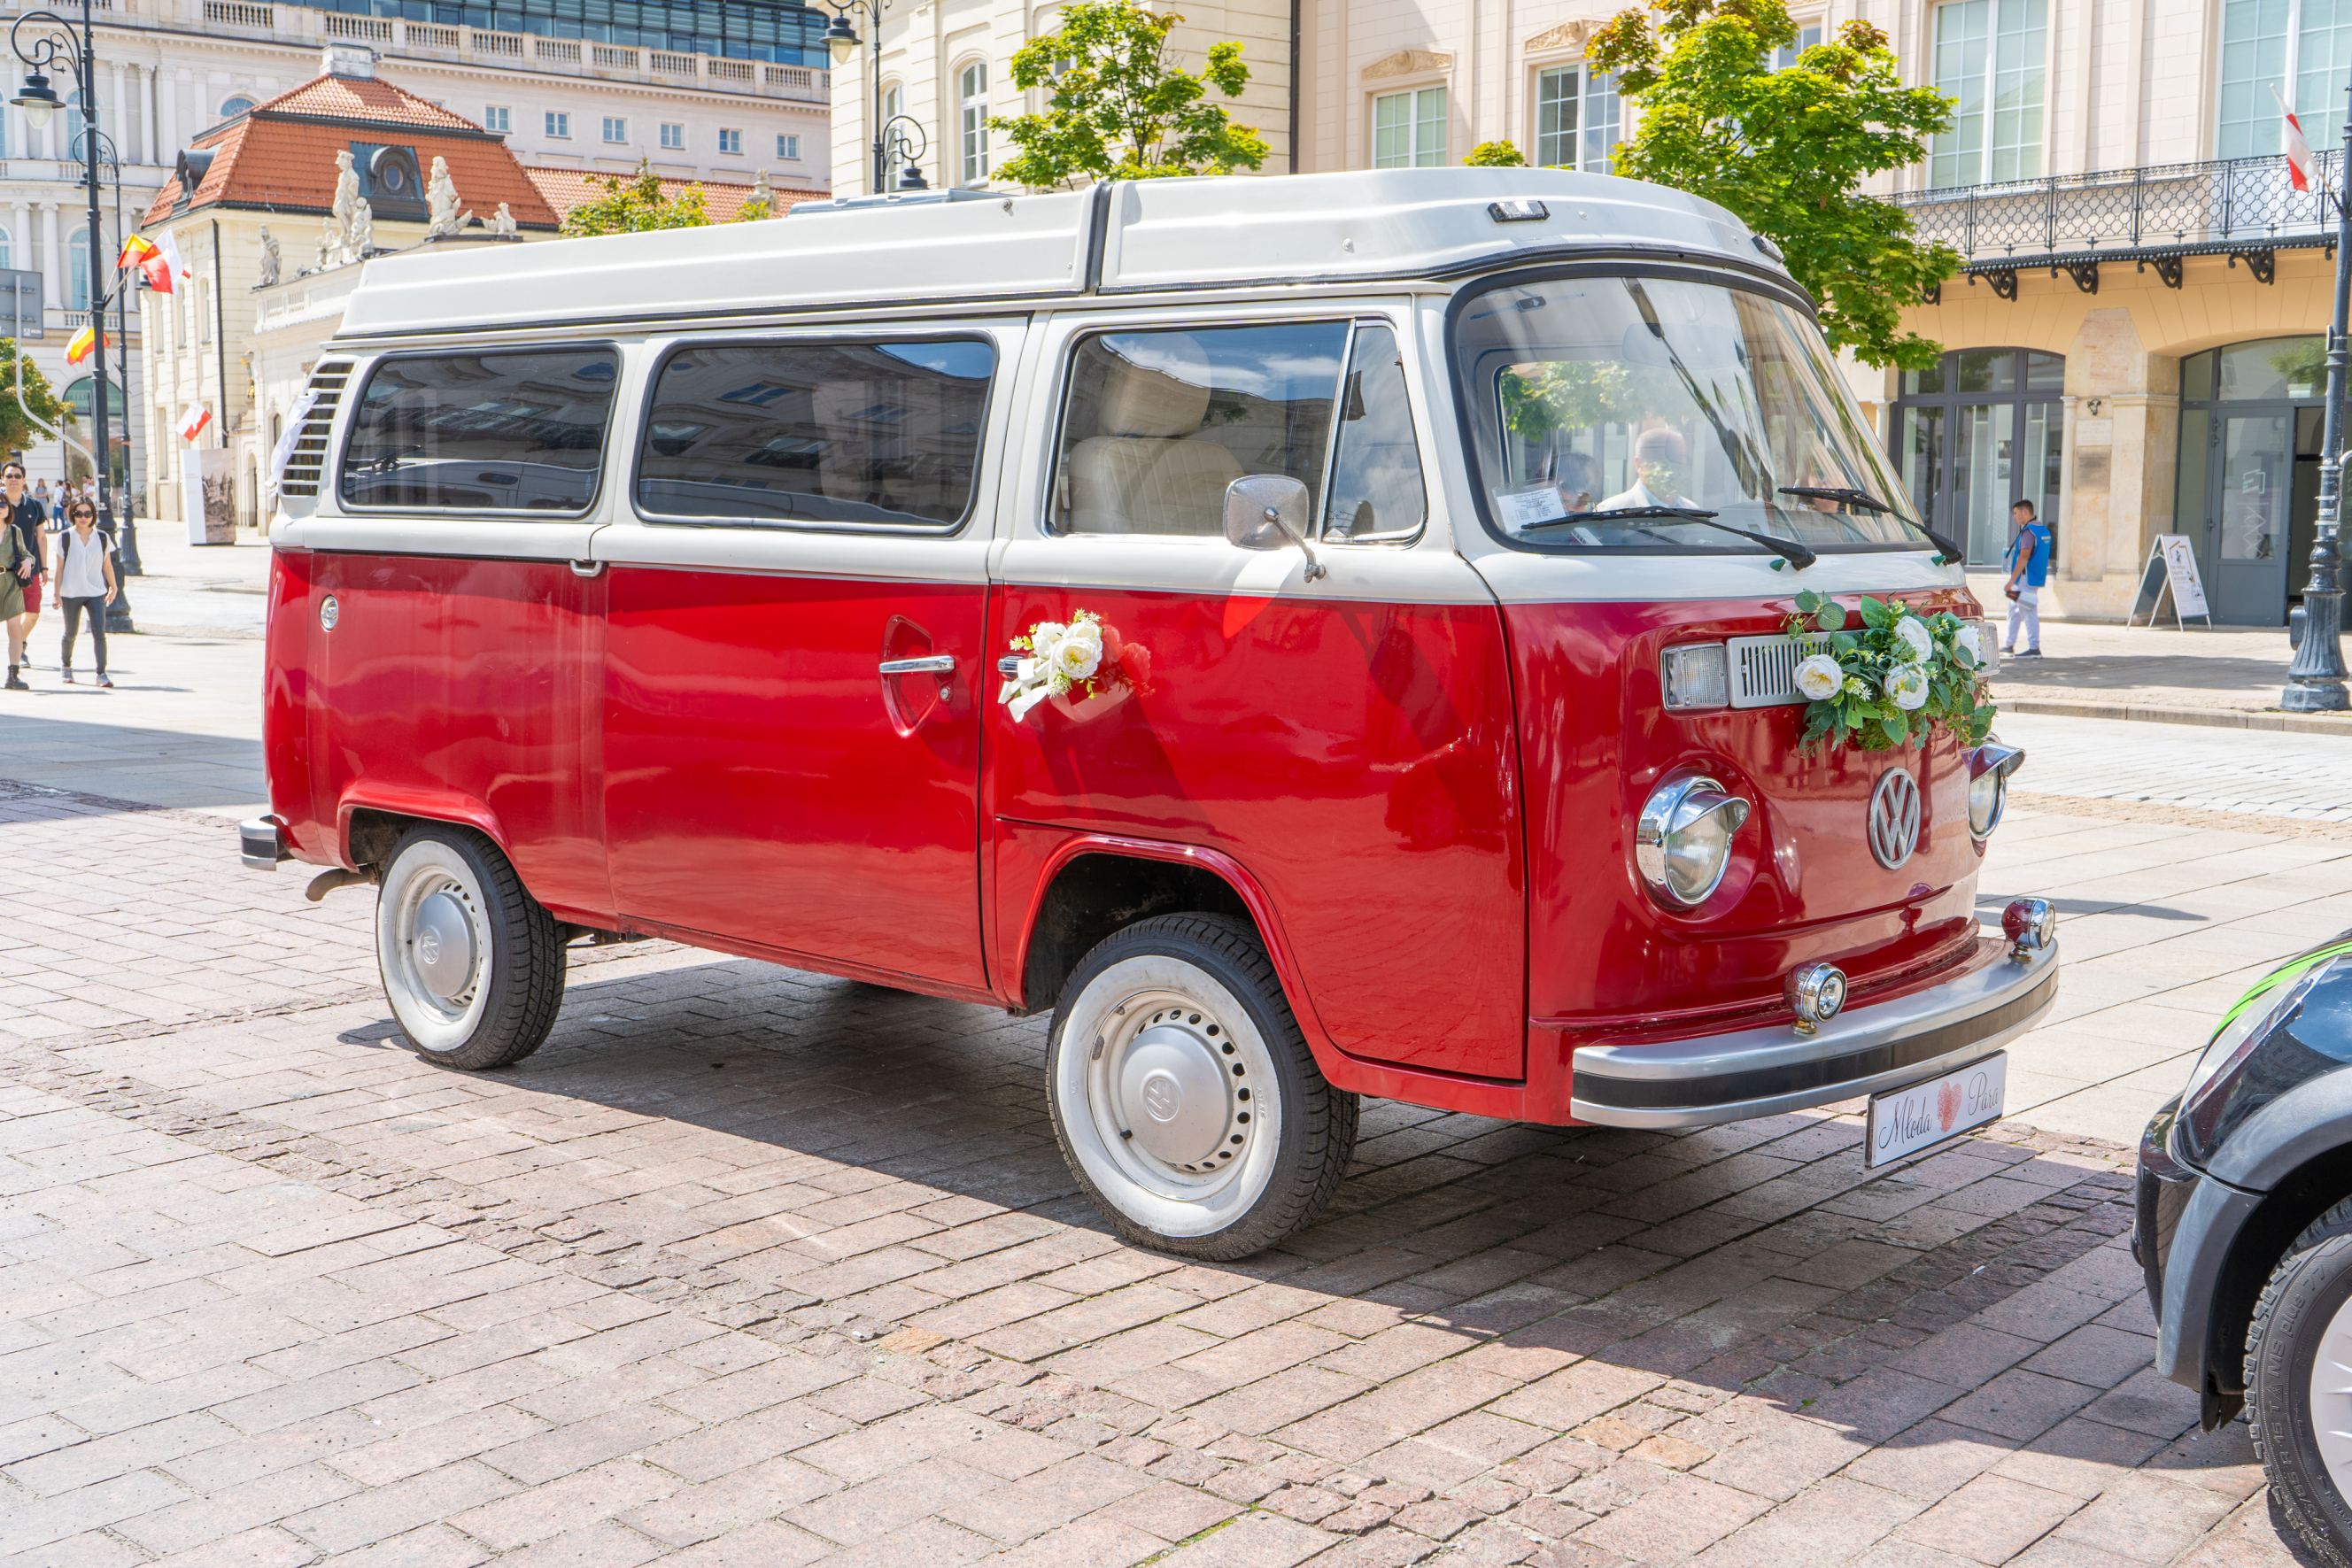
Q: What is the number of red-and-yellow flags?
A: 2